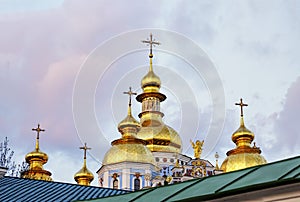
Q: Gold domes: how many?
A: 5